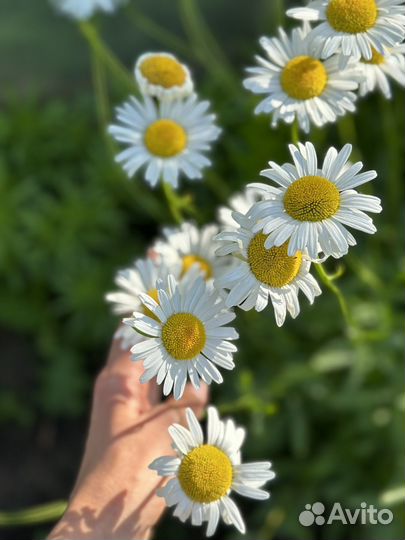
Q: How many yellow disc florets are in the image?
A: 11